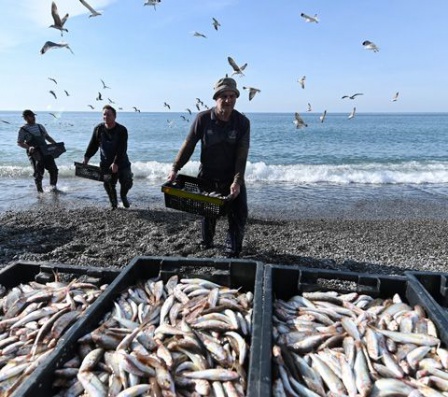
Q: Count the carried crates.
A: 3